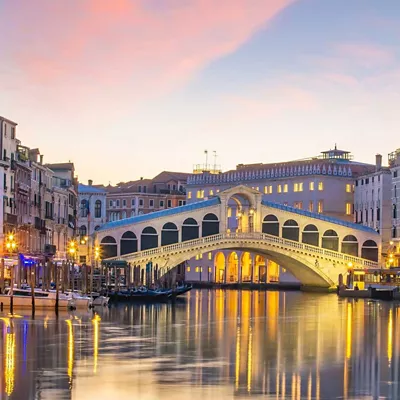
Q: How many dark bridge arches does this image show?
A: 12